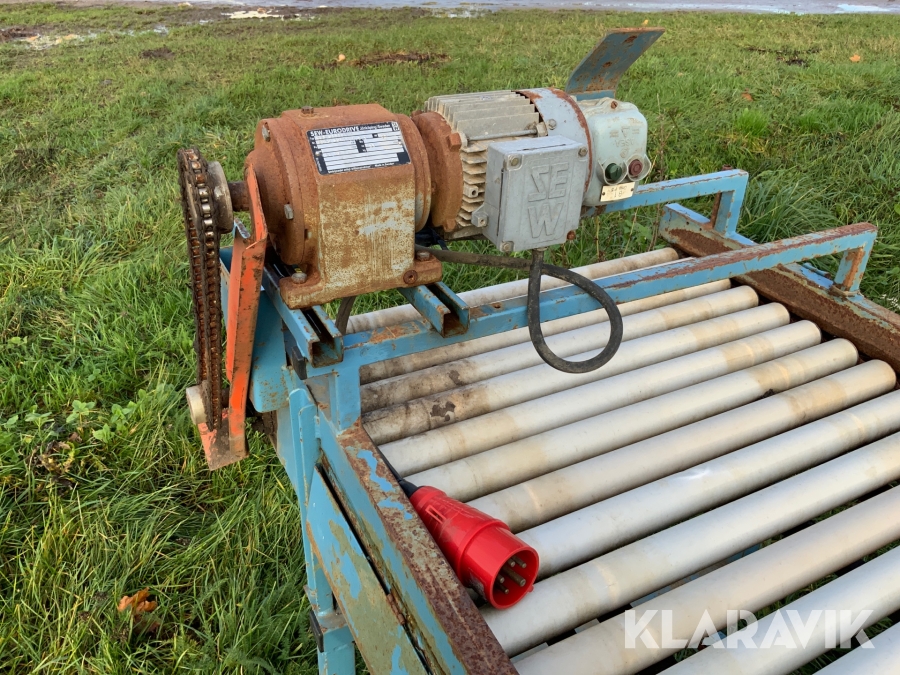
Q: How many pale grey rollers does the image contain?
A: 12